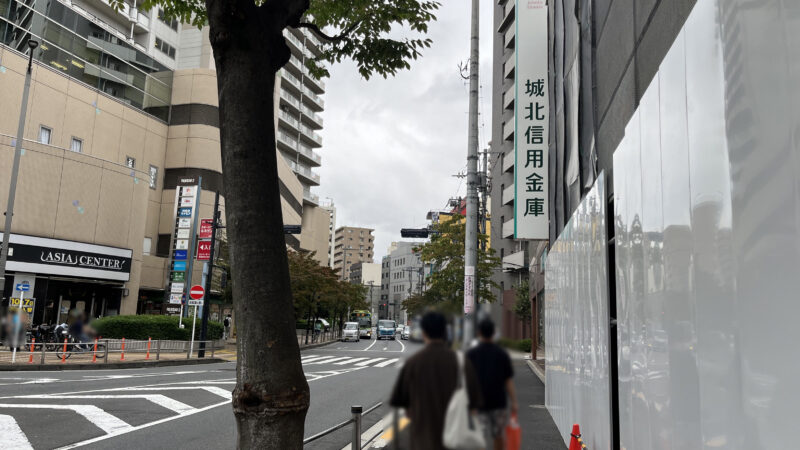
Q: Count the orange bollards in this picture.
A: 5